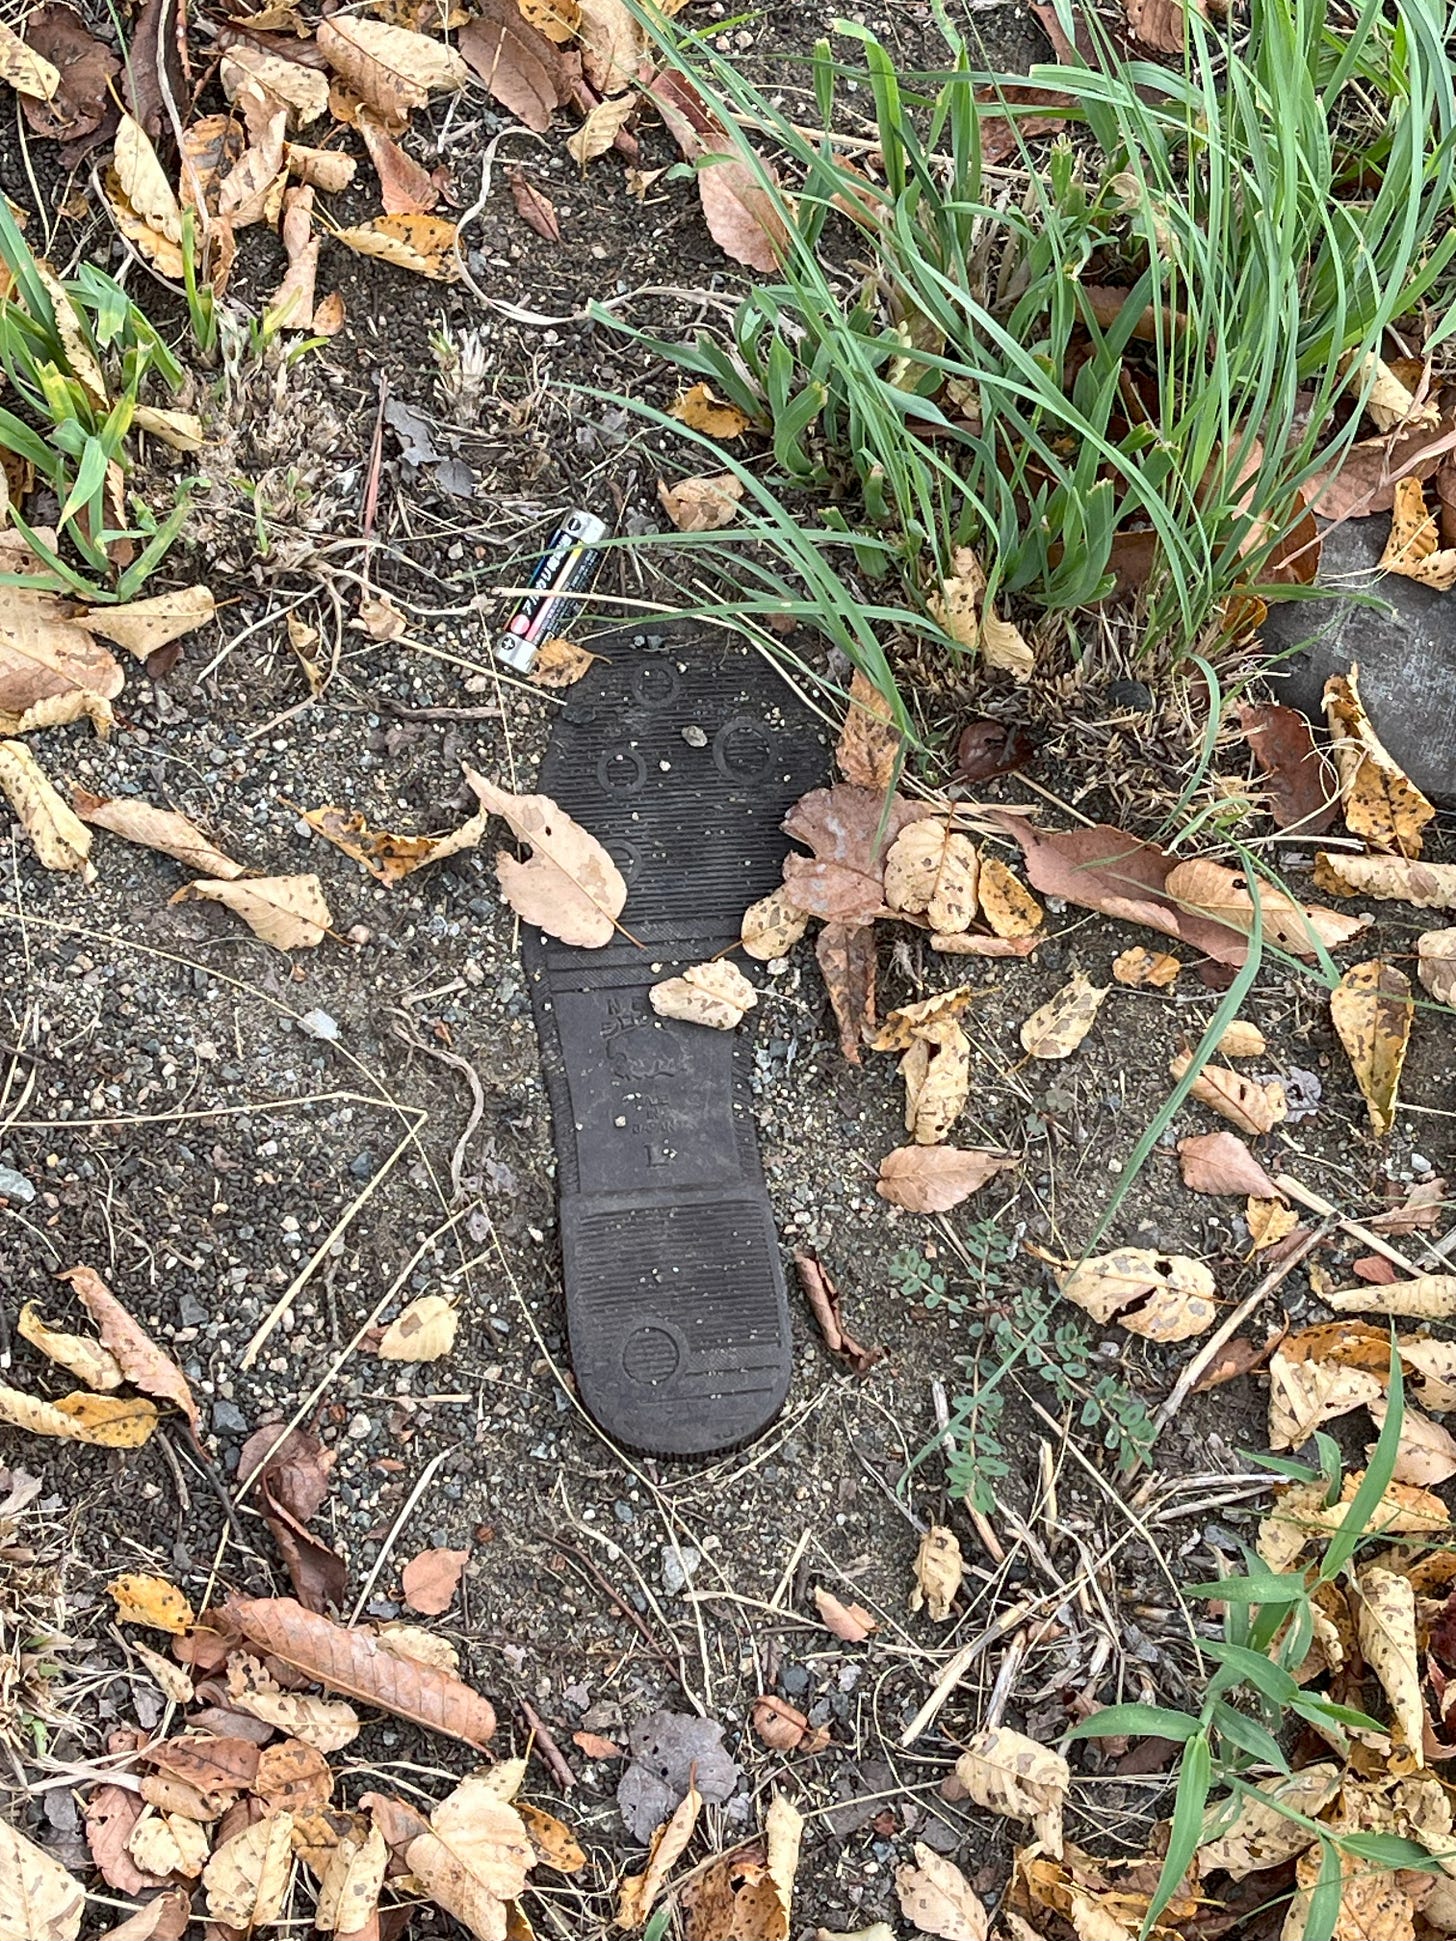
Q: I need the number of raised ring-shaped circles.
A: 5